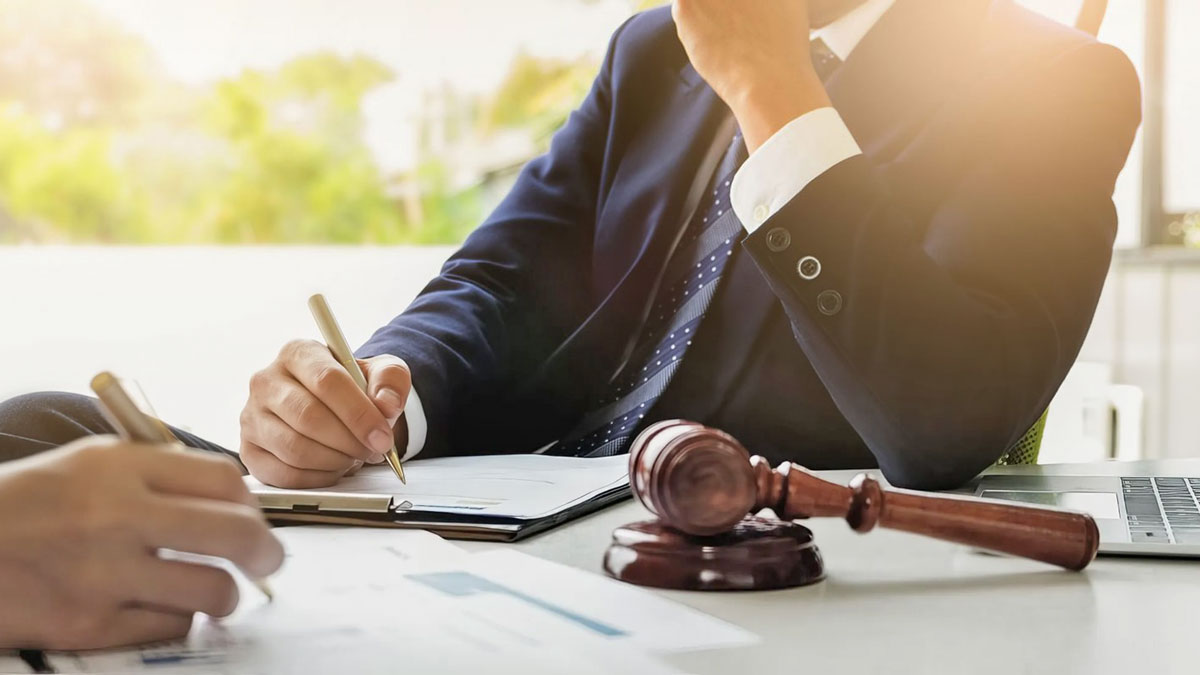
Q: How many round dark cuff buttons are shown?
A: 3